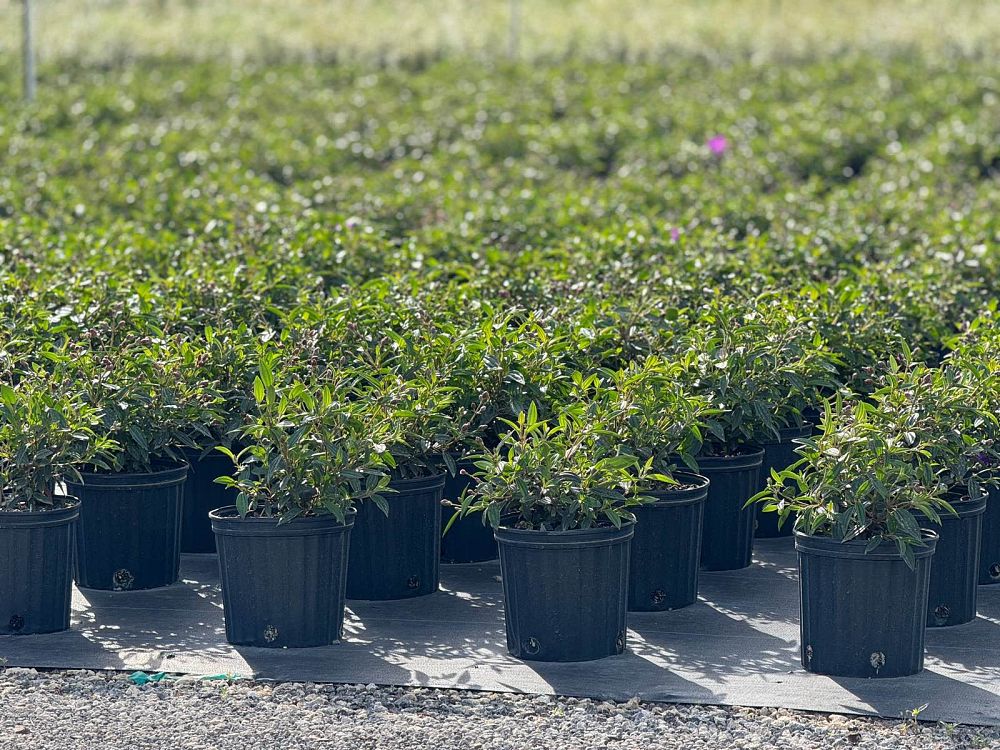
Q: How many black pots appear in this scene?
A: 13